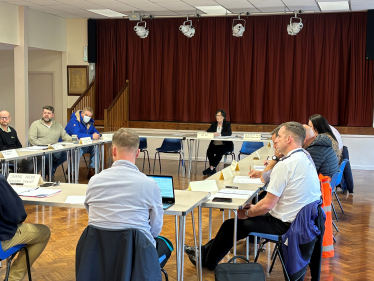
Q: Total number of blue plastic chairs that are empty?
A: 3